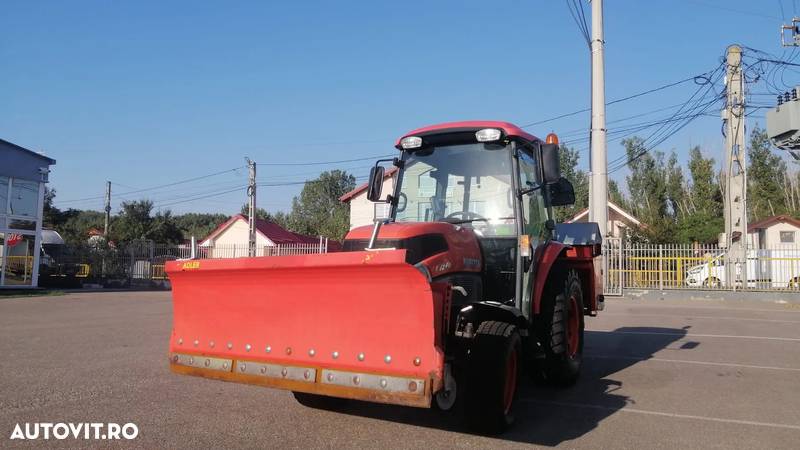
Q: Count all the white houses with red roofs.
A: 4